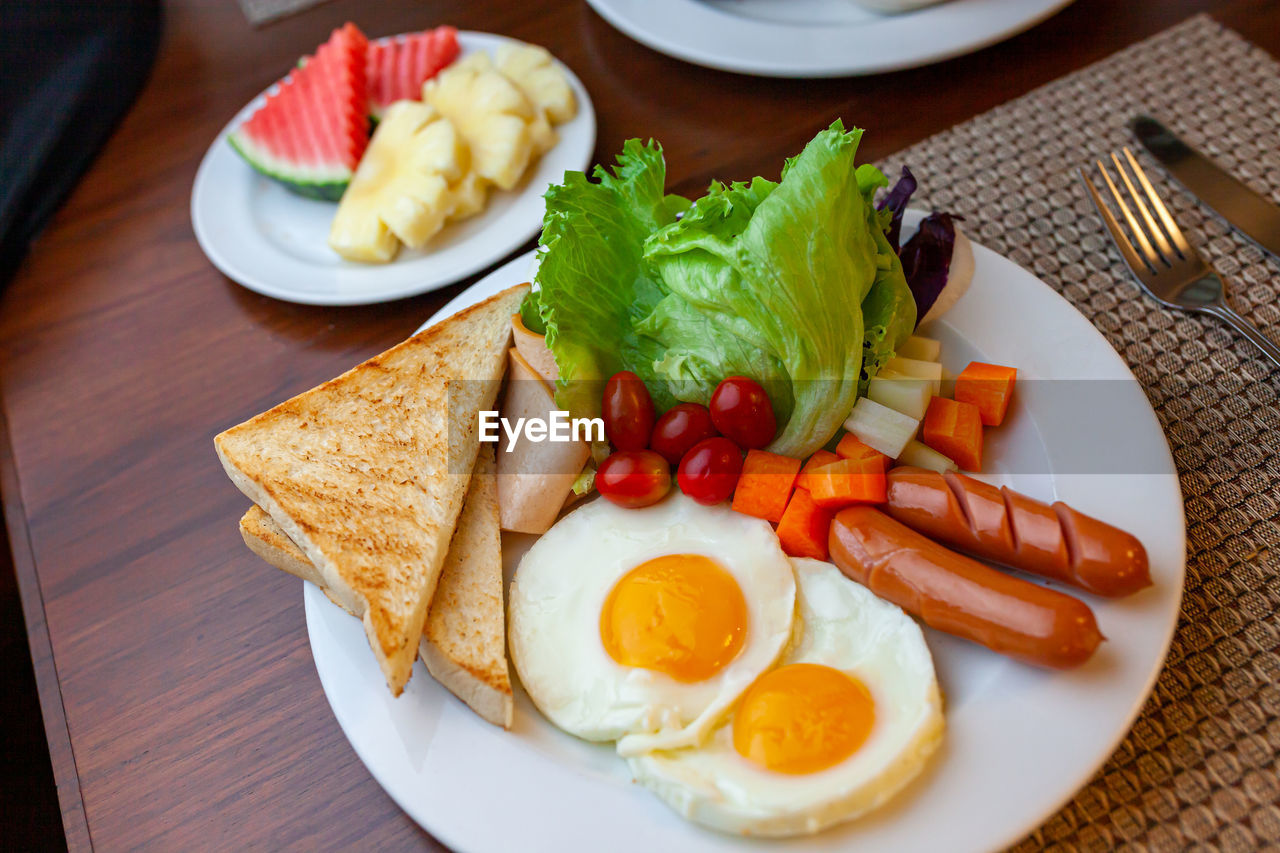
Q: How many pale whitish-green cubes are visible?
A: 5